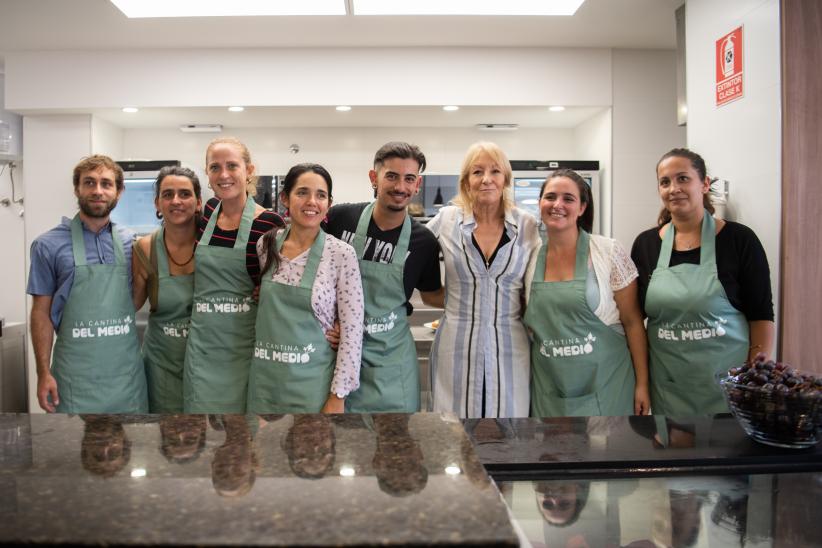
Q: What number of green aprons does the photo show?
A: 7